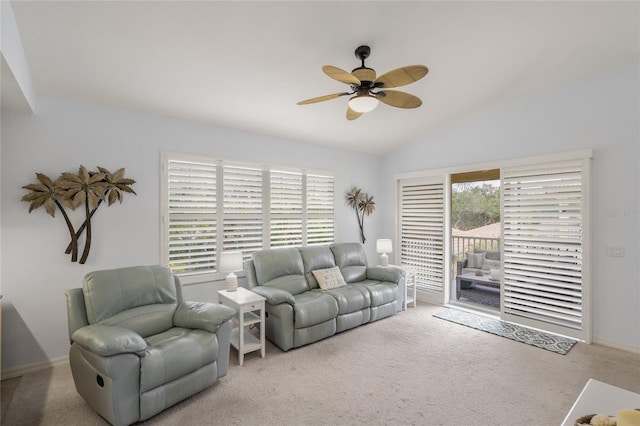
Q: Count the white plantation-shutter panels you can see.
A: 6